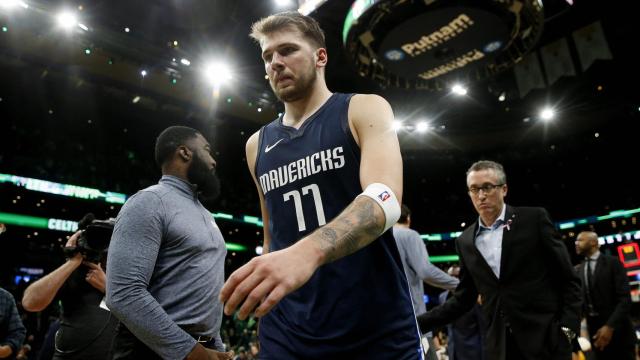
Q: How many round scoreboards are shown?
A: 1